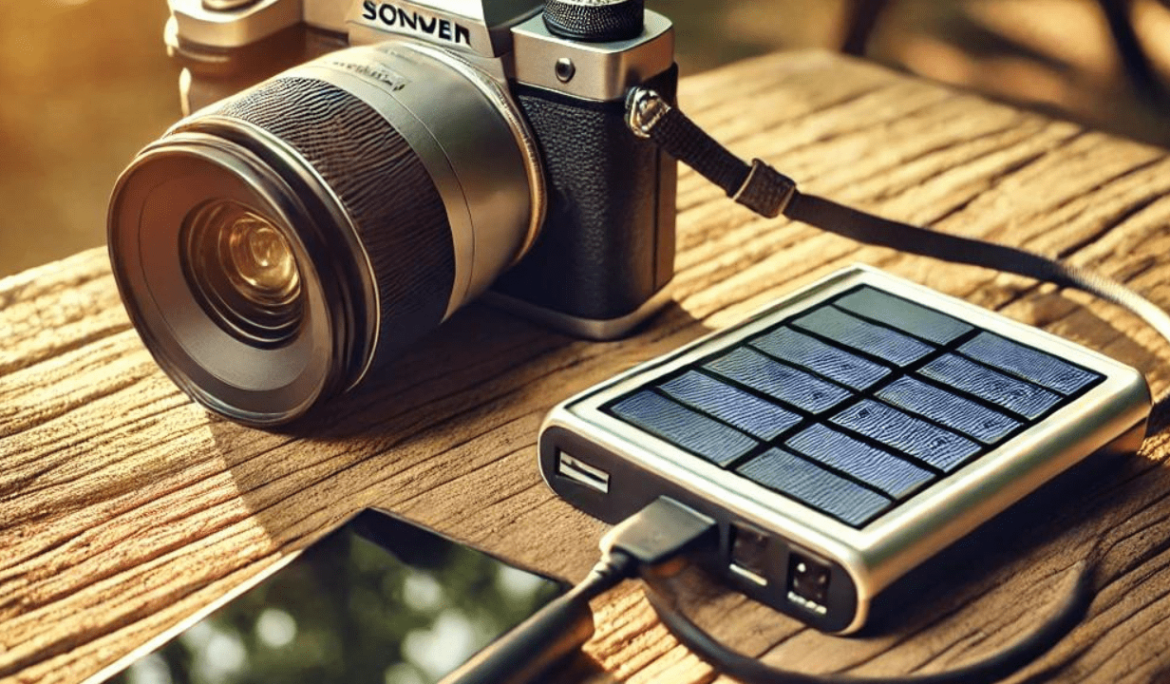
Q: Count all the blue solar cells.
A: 12